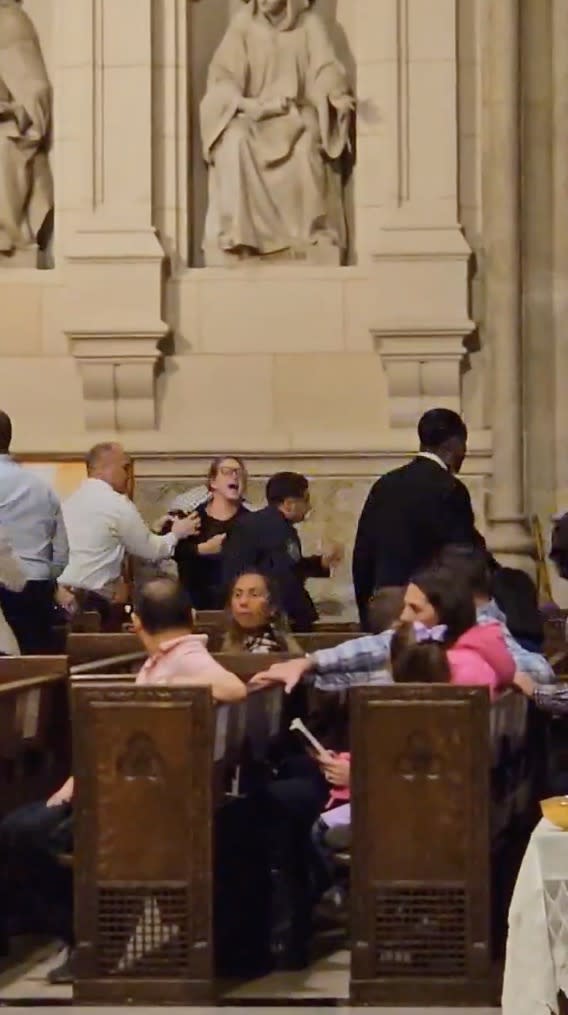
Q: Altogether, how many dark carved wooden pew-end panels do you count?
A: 2